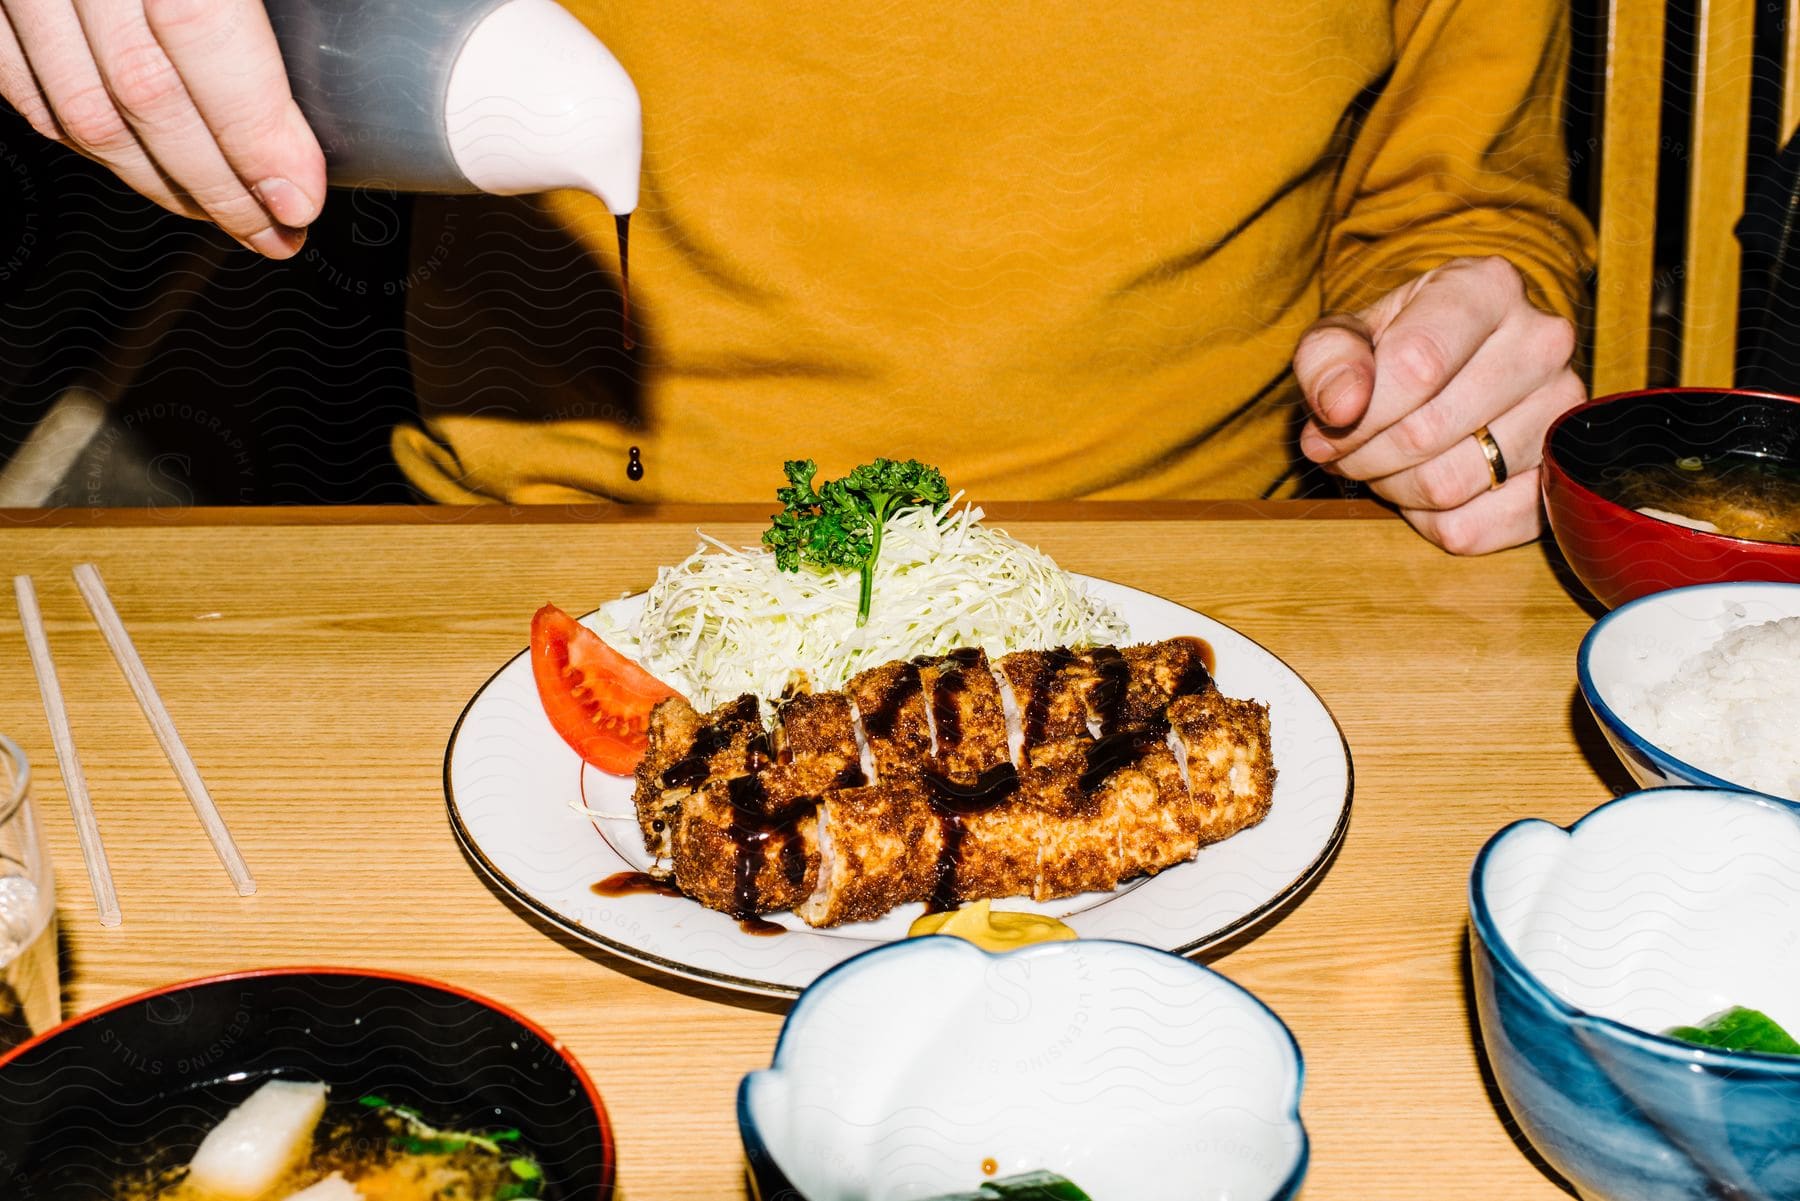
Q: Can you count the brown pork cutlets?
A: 2